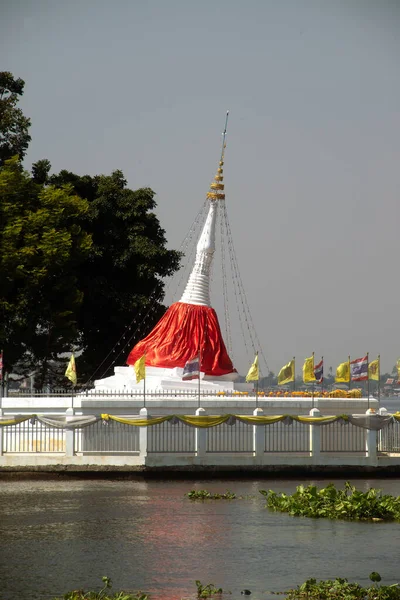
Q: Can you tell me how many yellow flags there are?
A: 8